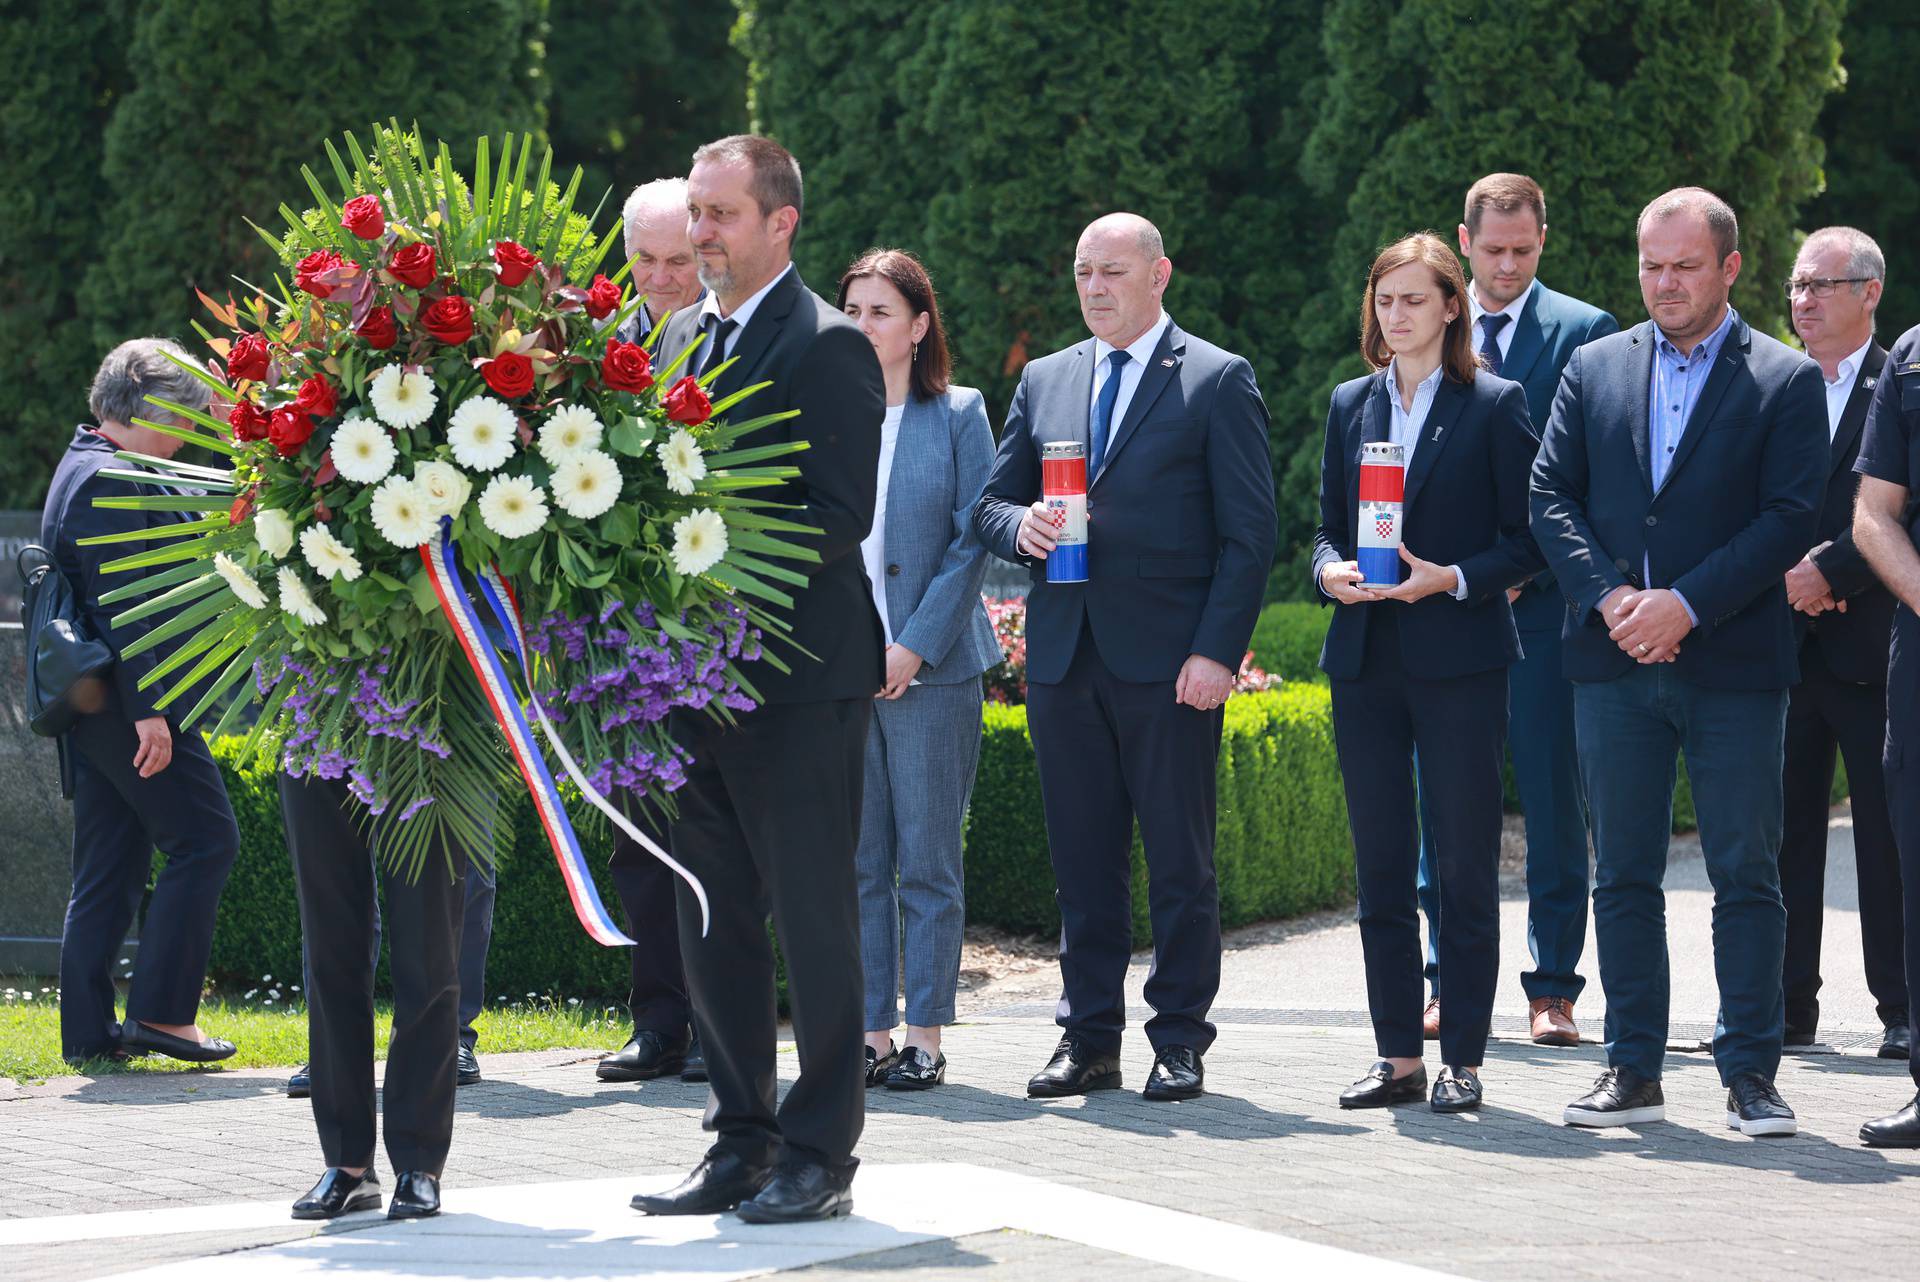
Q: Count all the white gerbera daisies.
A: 12